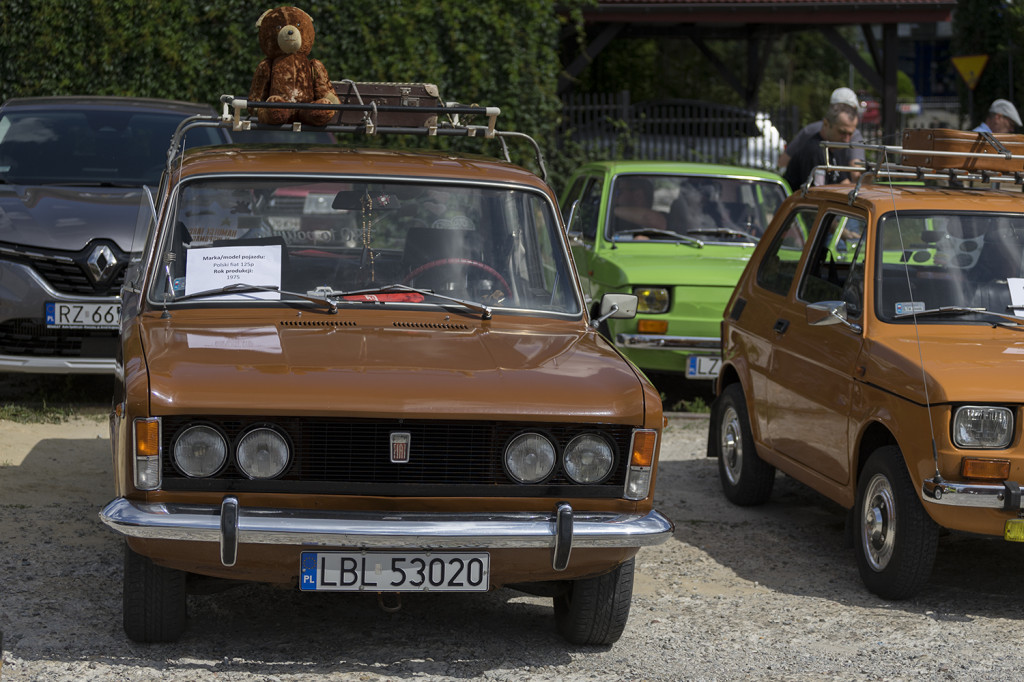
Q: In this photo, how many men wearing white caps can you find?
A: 2